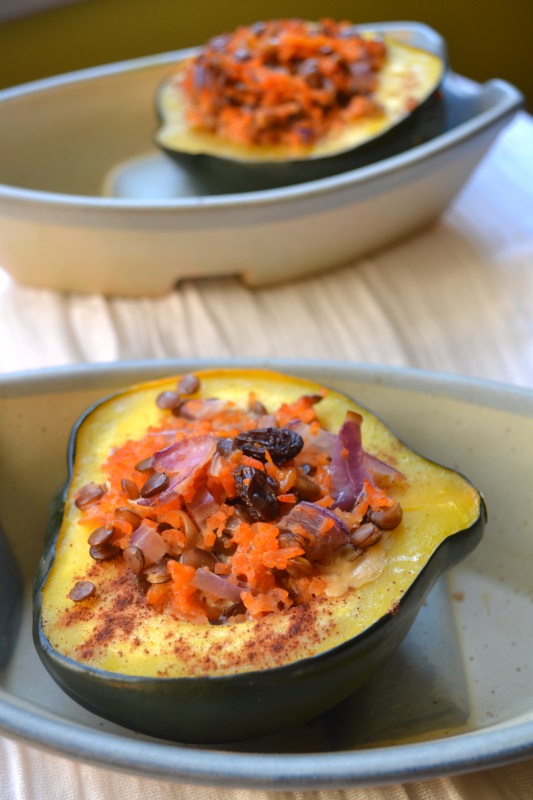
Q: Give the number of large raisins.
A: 2